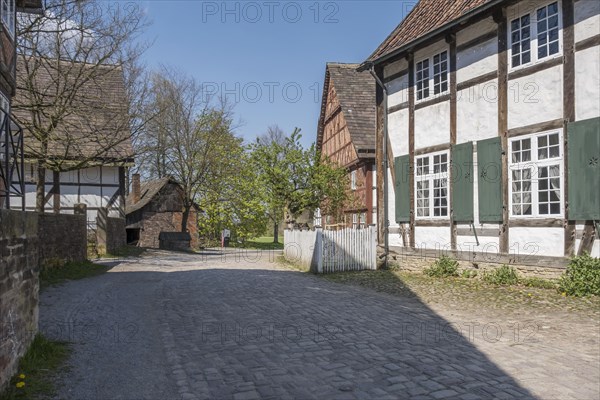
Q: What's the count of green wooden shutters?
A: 4